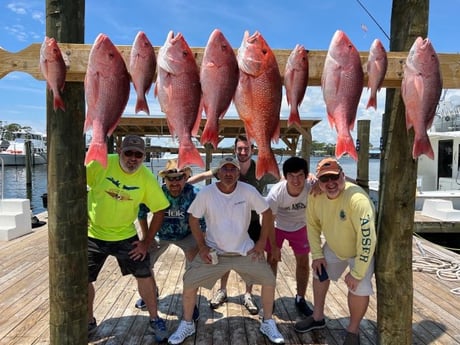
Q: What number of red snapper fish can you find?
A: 10